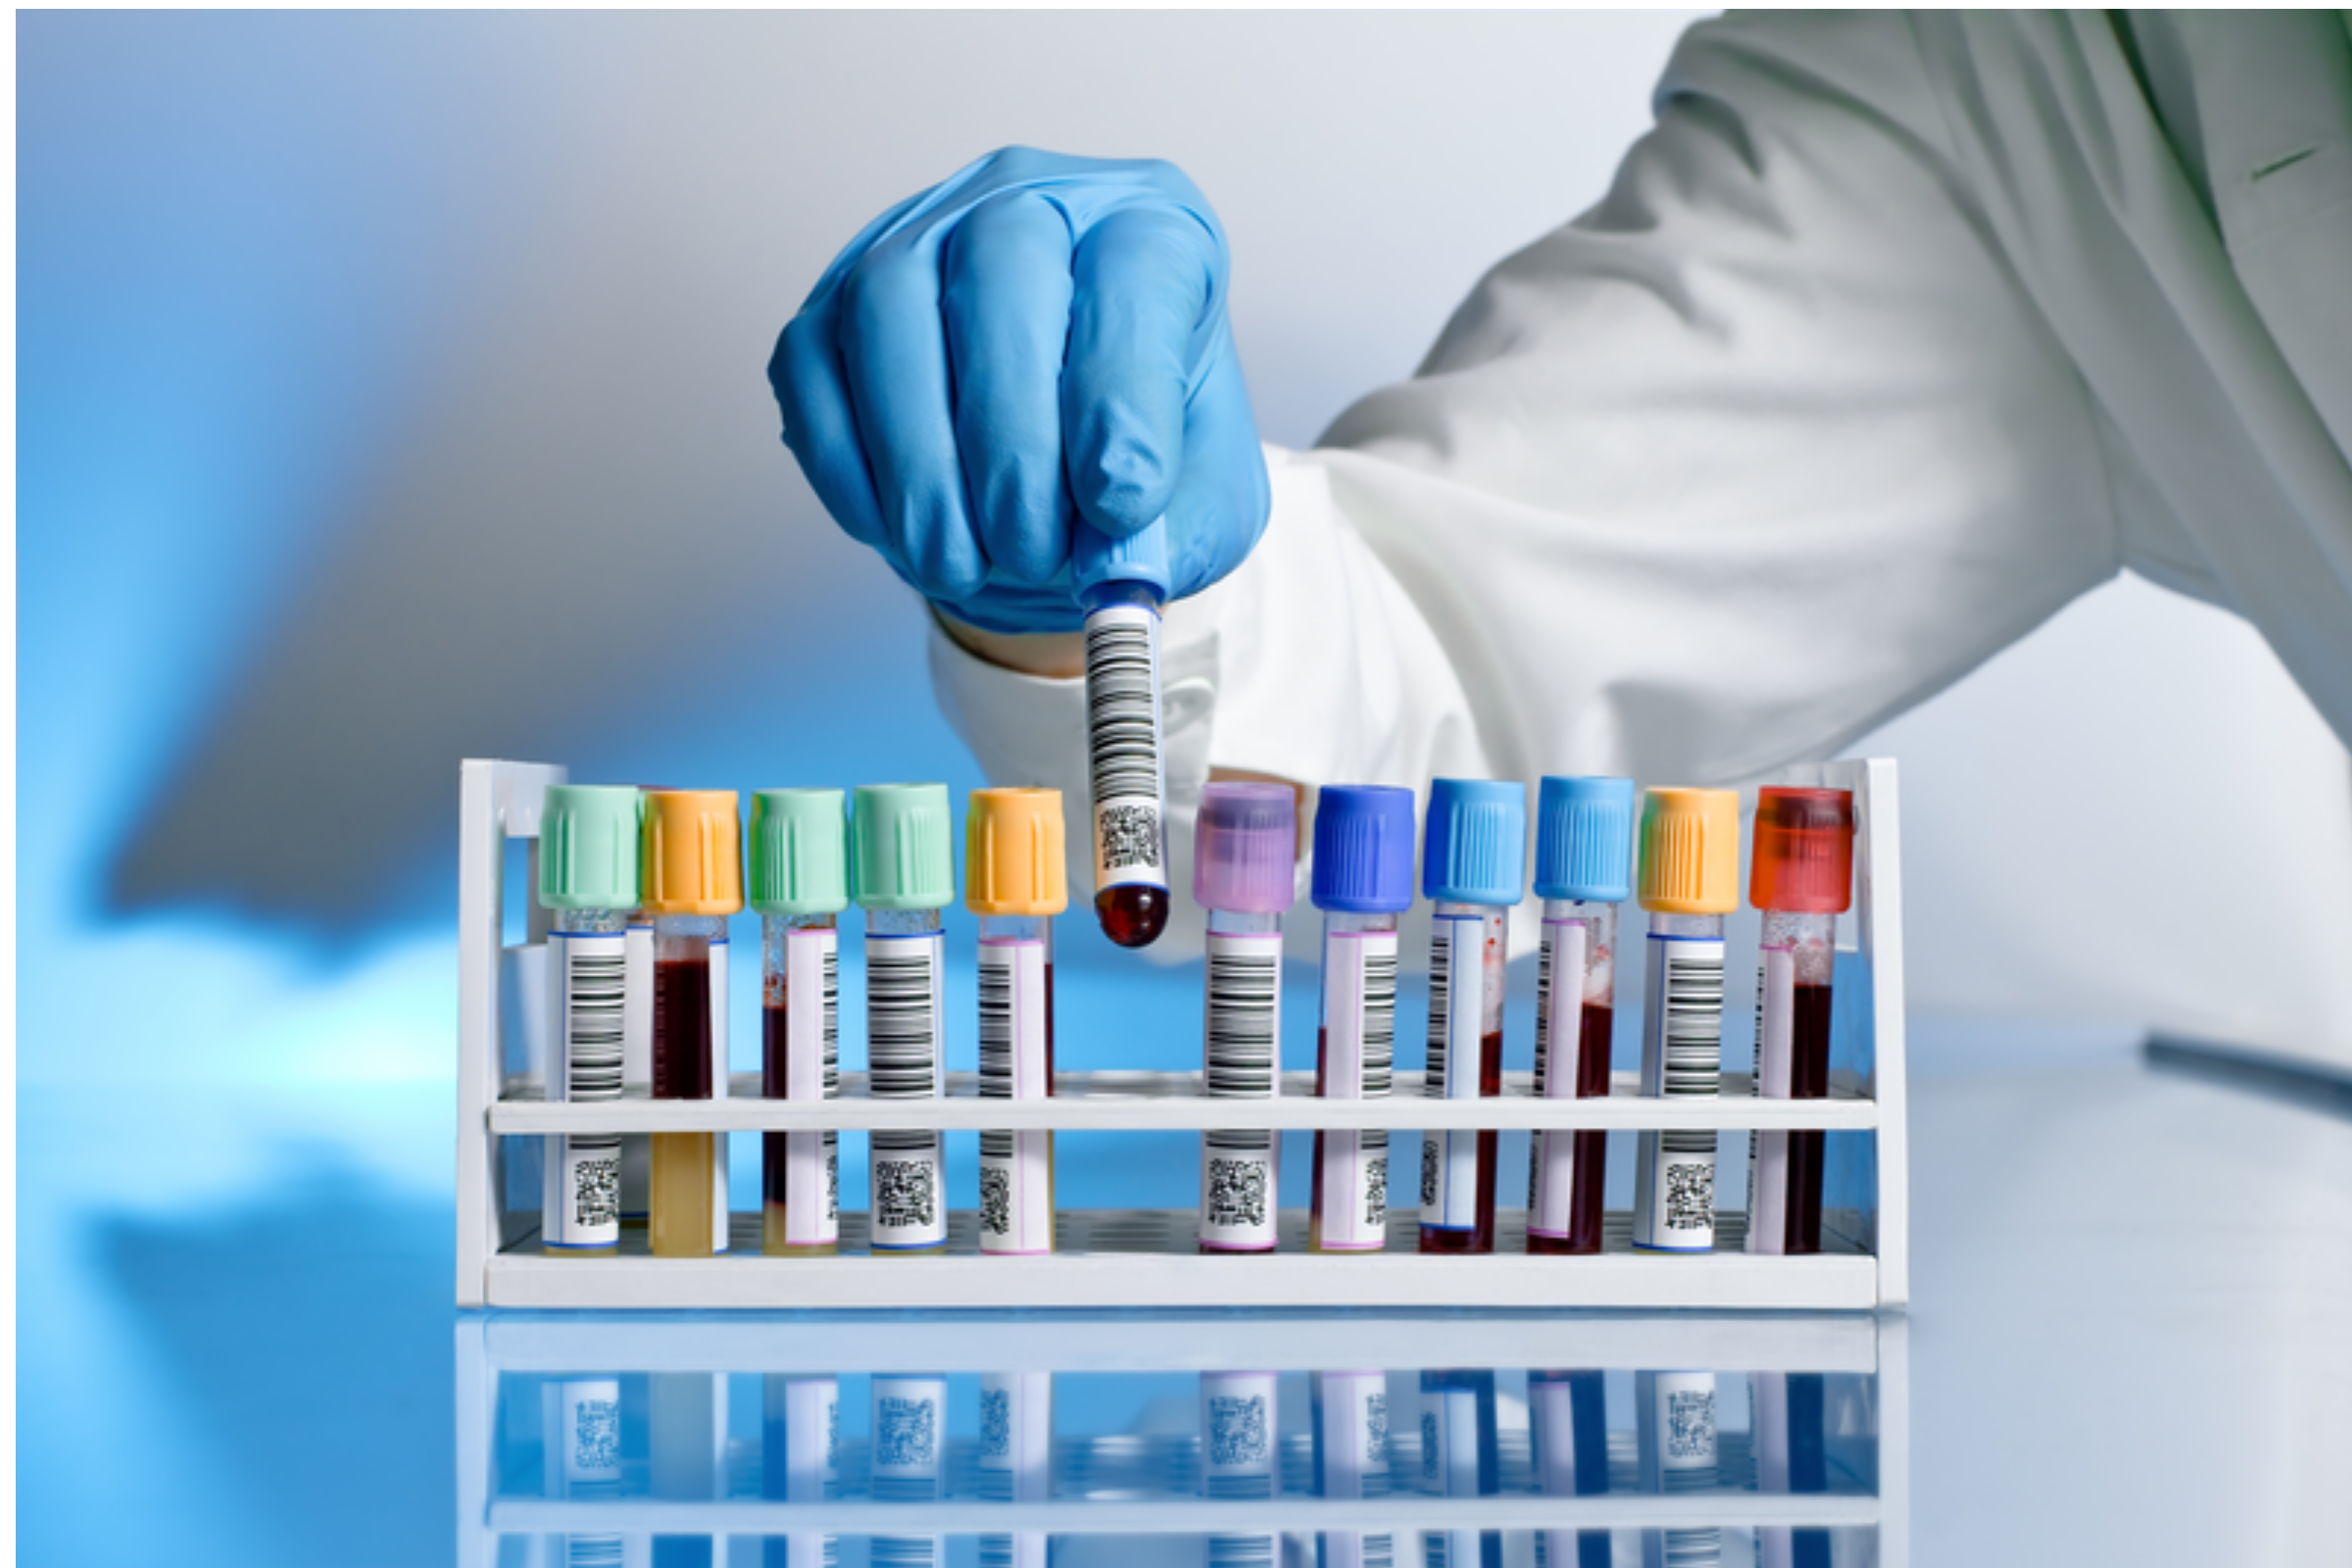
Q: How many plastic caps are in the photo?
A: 12